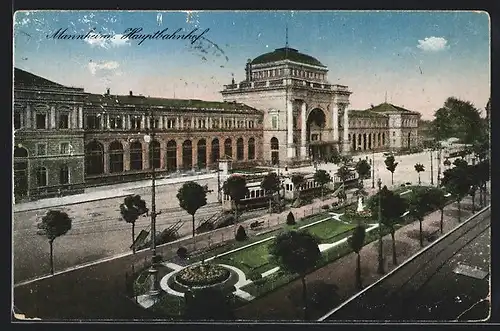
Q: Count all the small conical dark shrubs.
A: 2